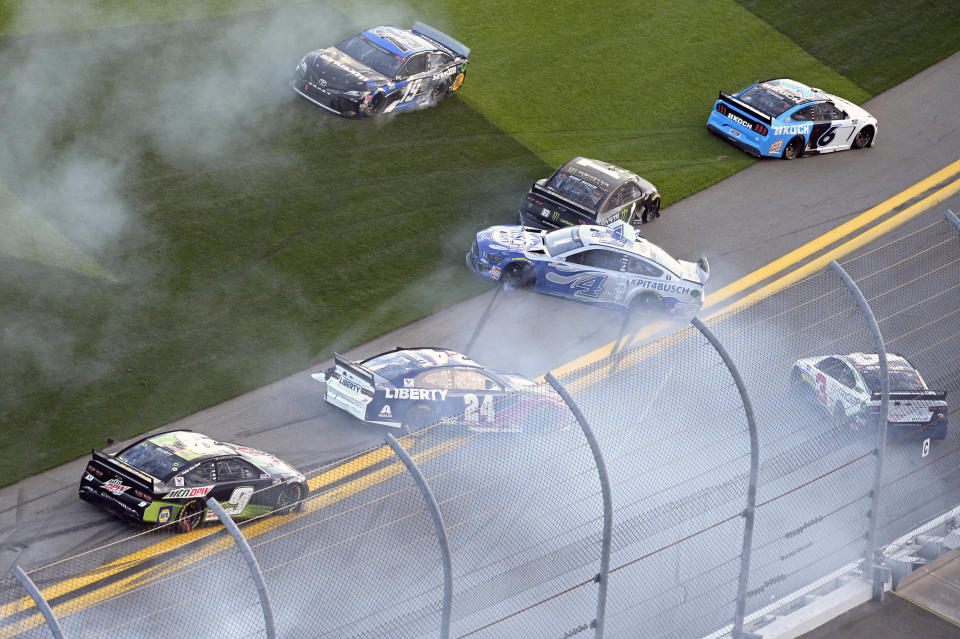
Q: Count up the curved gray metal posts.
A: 7